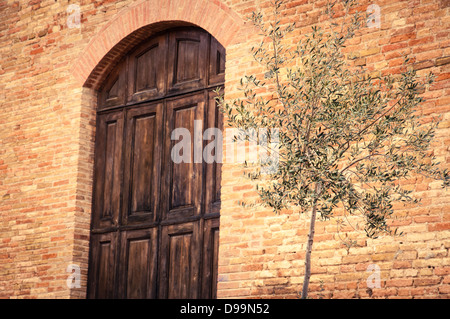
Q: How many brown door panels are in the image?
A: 12